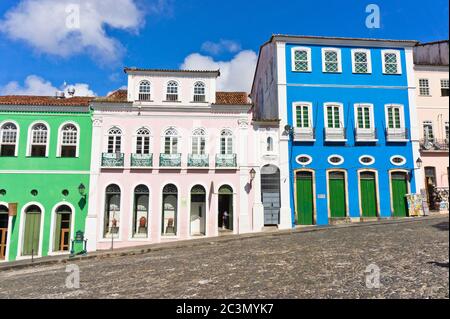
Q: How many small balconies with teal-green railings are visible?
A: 5